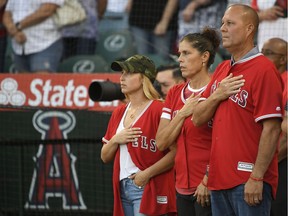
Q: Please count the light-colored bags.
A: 1